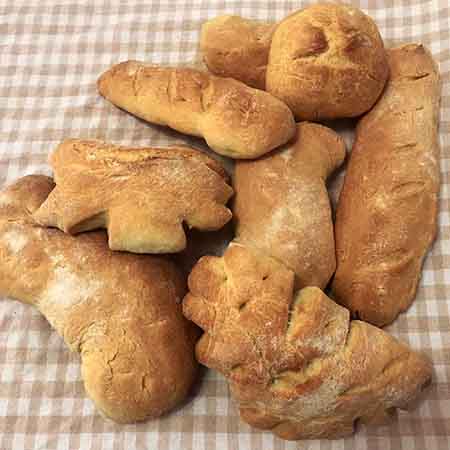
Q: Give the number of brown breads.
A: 8